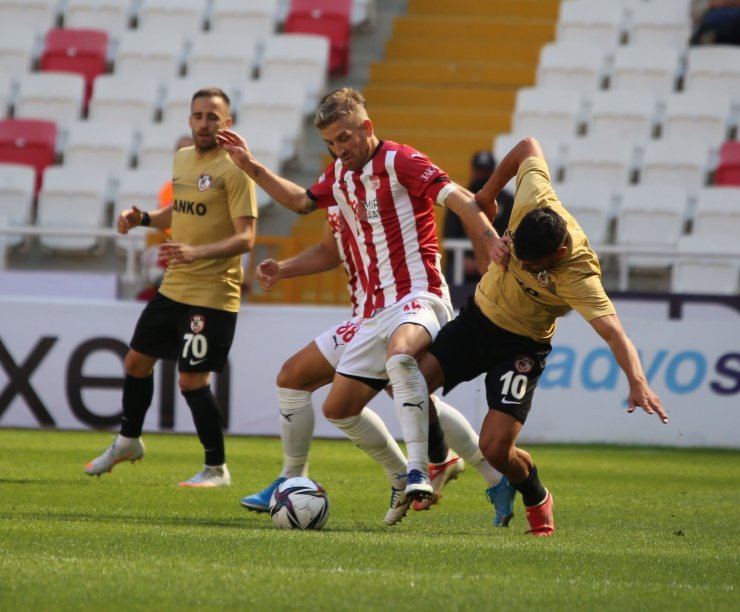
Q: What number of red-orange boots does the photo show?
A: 2